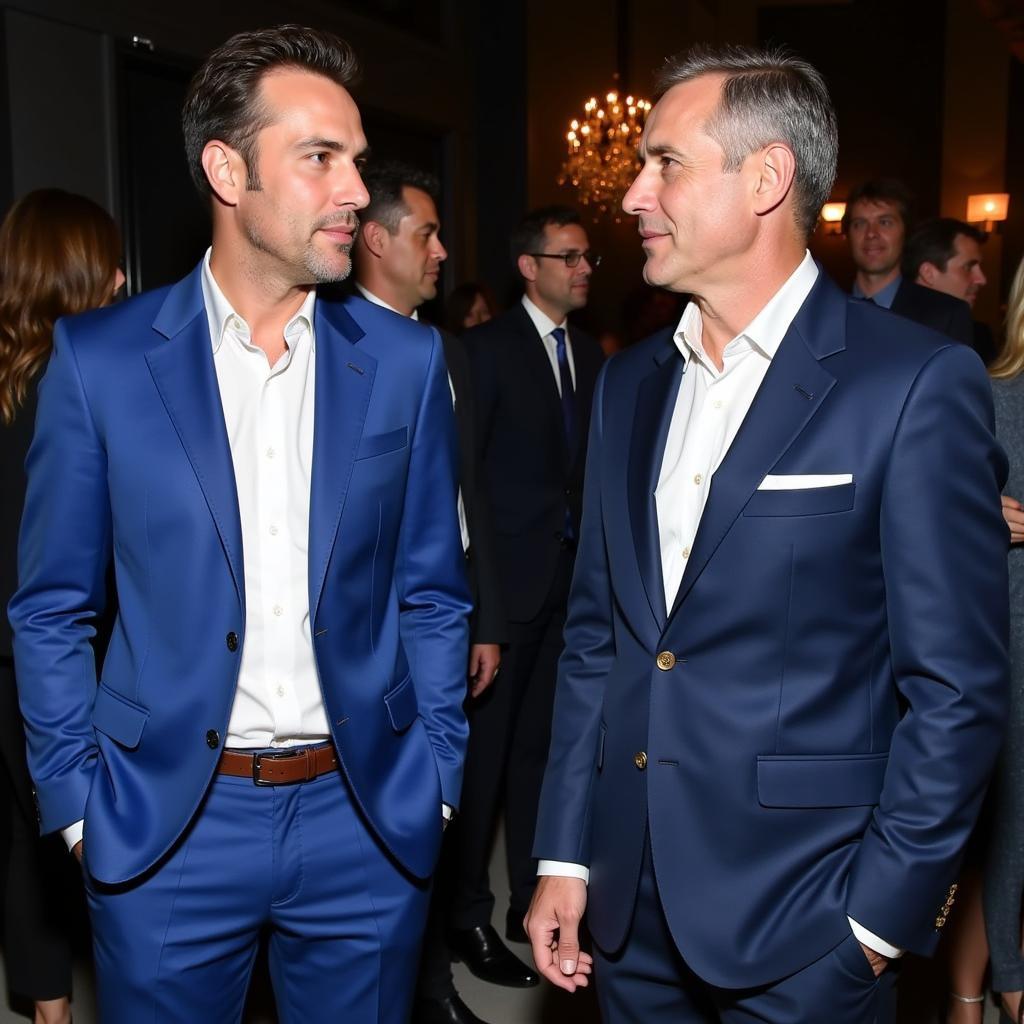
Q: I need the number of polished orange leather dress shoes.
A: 0